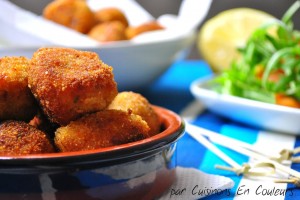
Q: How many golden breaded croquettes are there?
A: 9